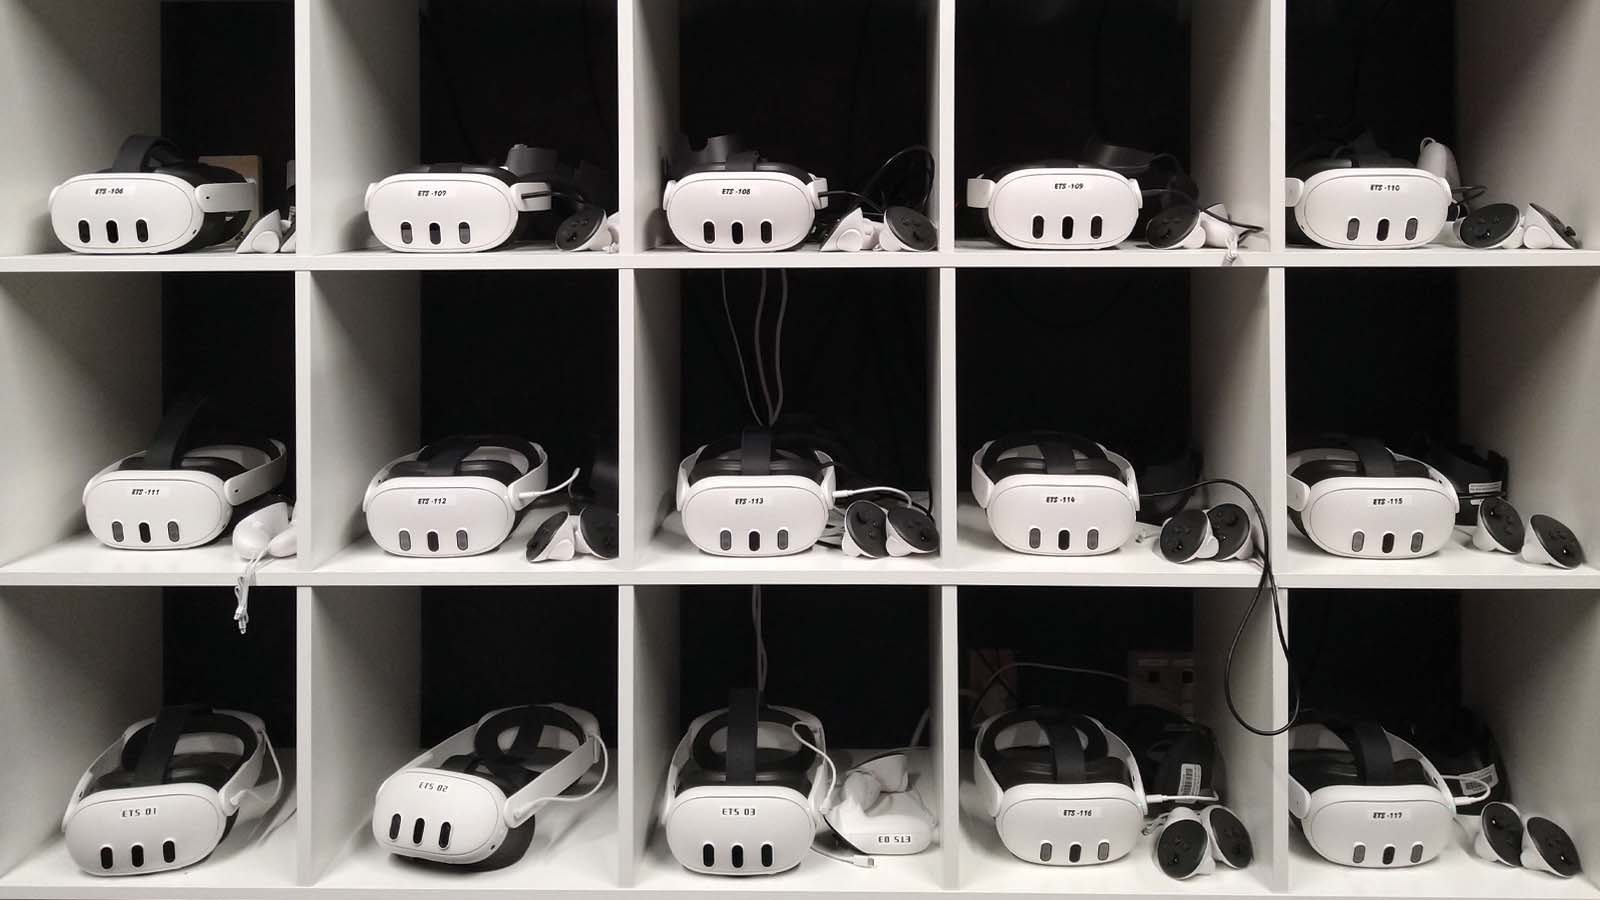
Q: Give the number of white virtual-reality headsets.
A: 15